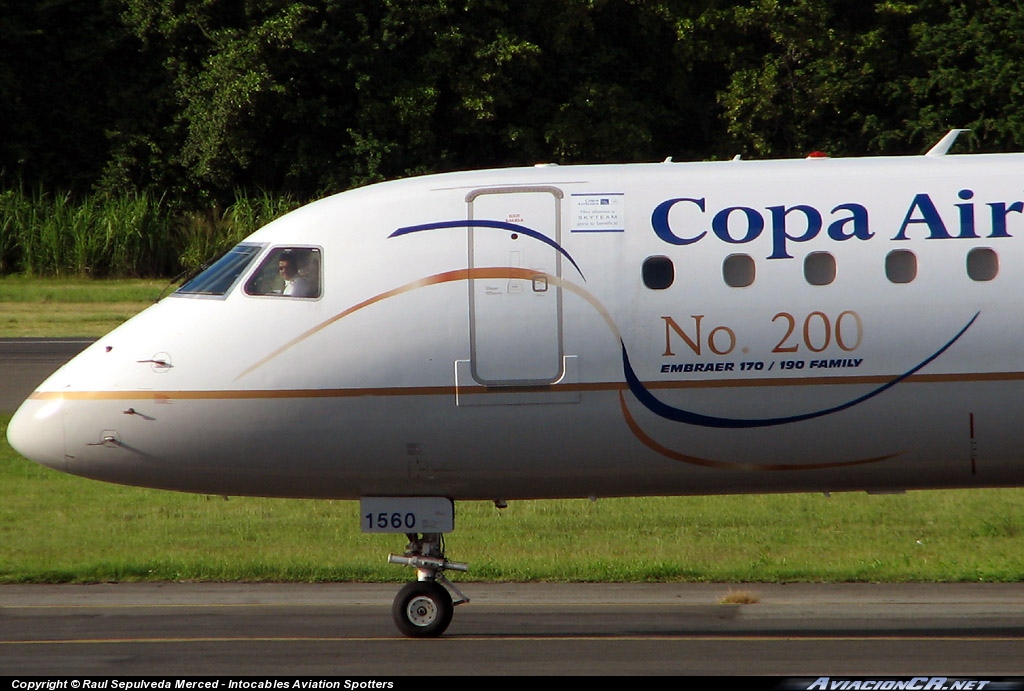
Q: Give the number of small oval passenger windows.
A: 5